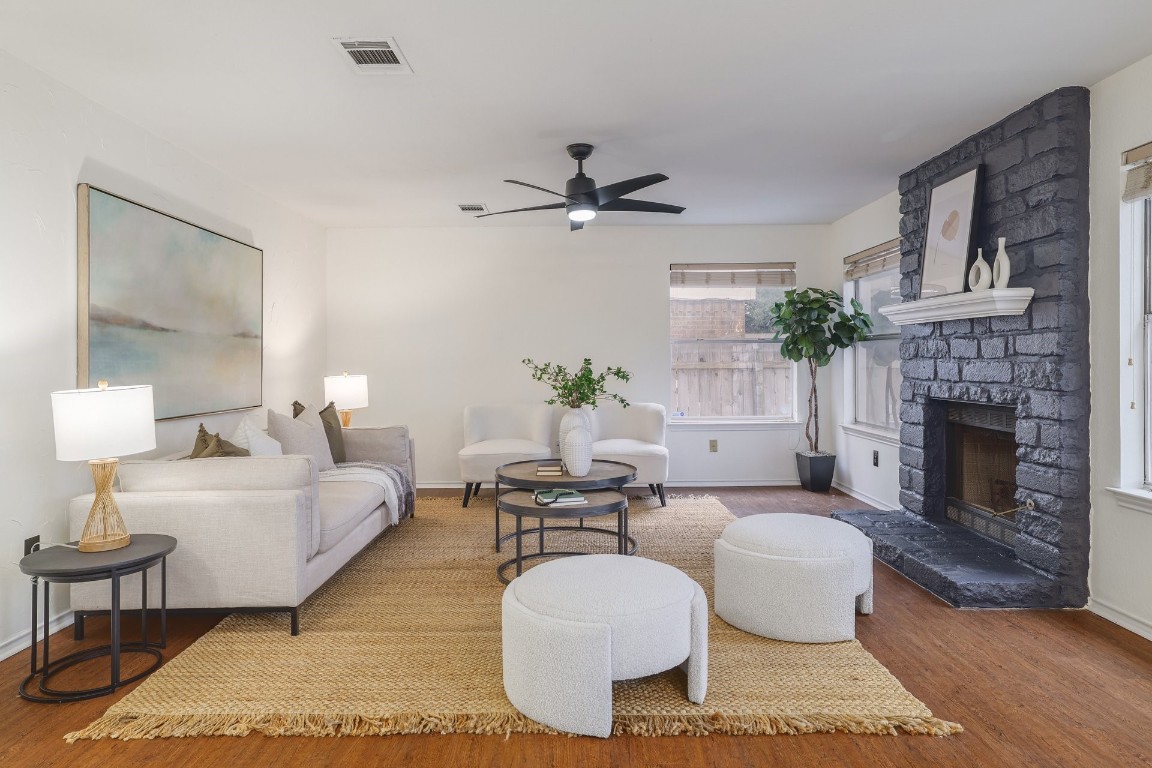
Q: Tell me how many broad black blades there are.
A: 5